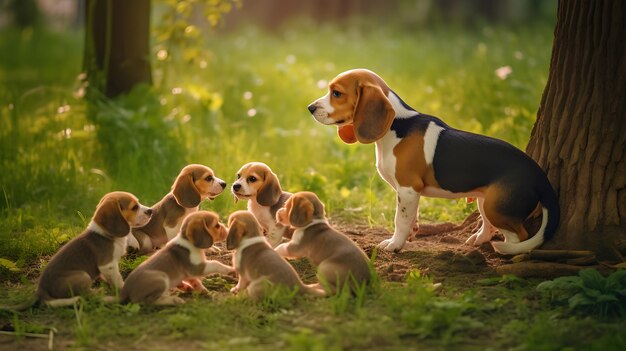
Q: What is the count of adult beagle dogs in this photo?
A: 1